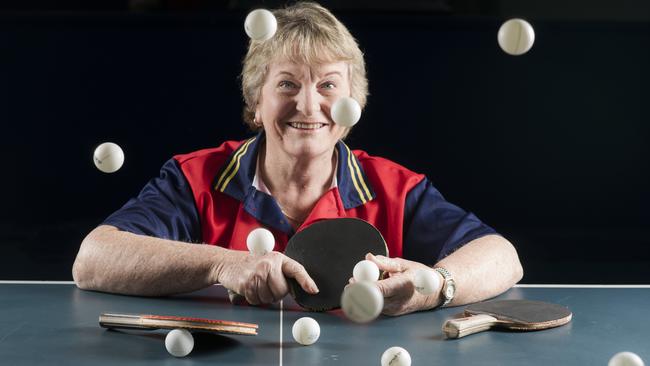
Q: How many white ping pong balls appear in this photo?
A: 12